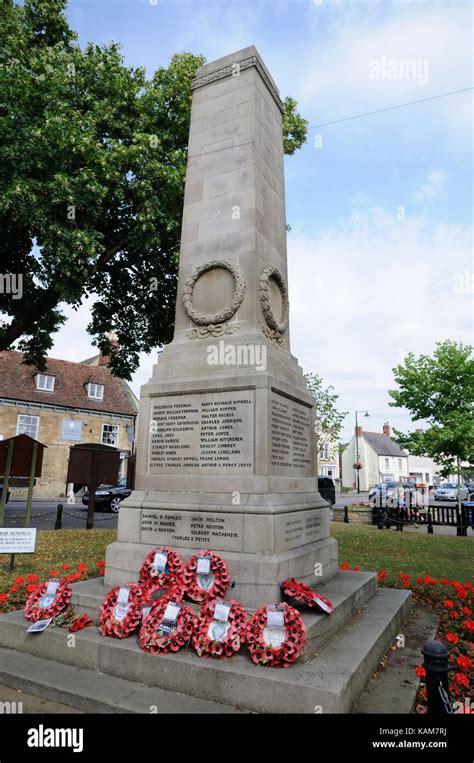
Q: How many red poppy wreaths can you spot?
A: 9